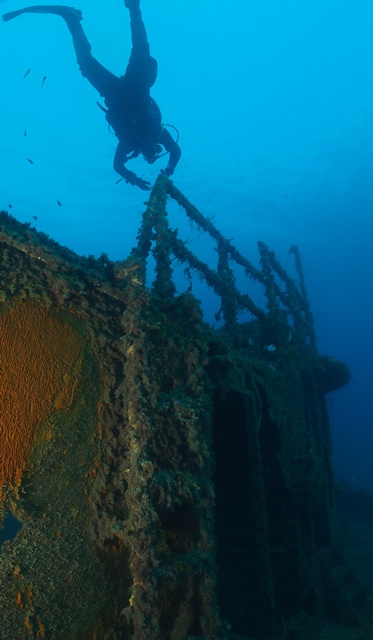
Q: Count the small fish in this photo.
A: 7